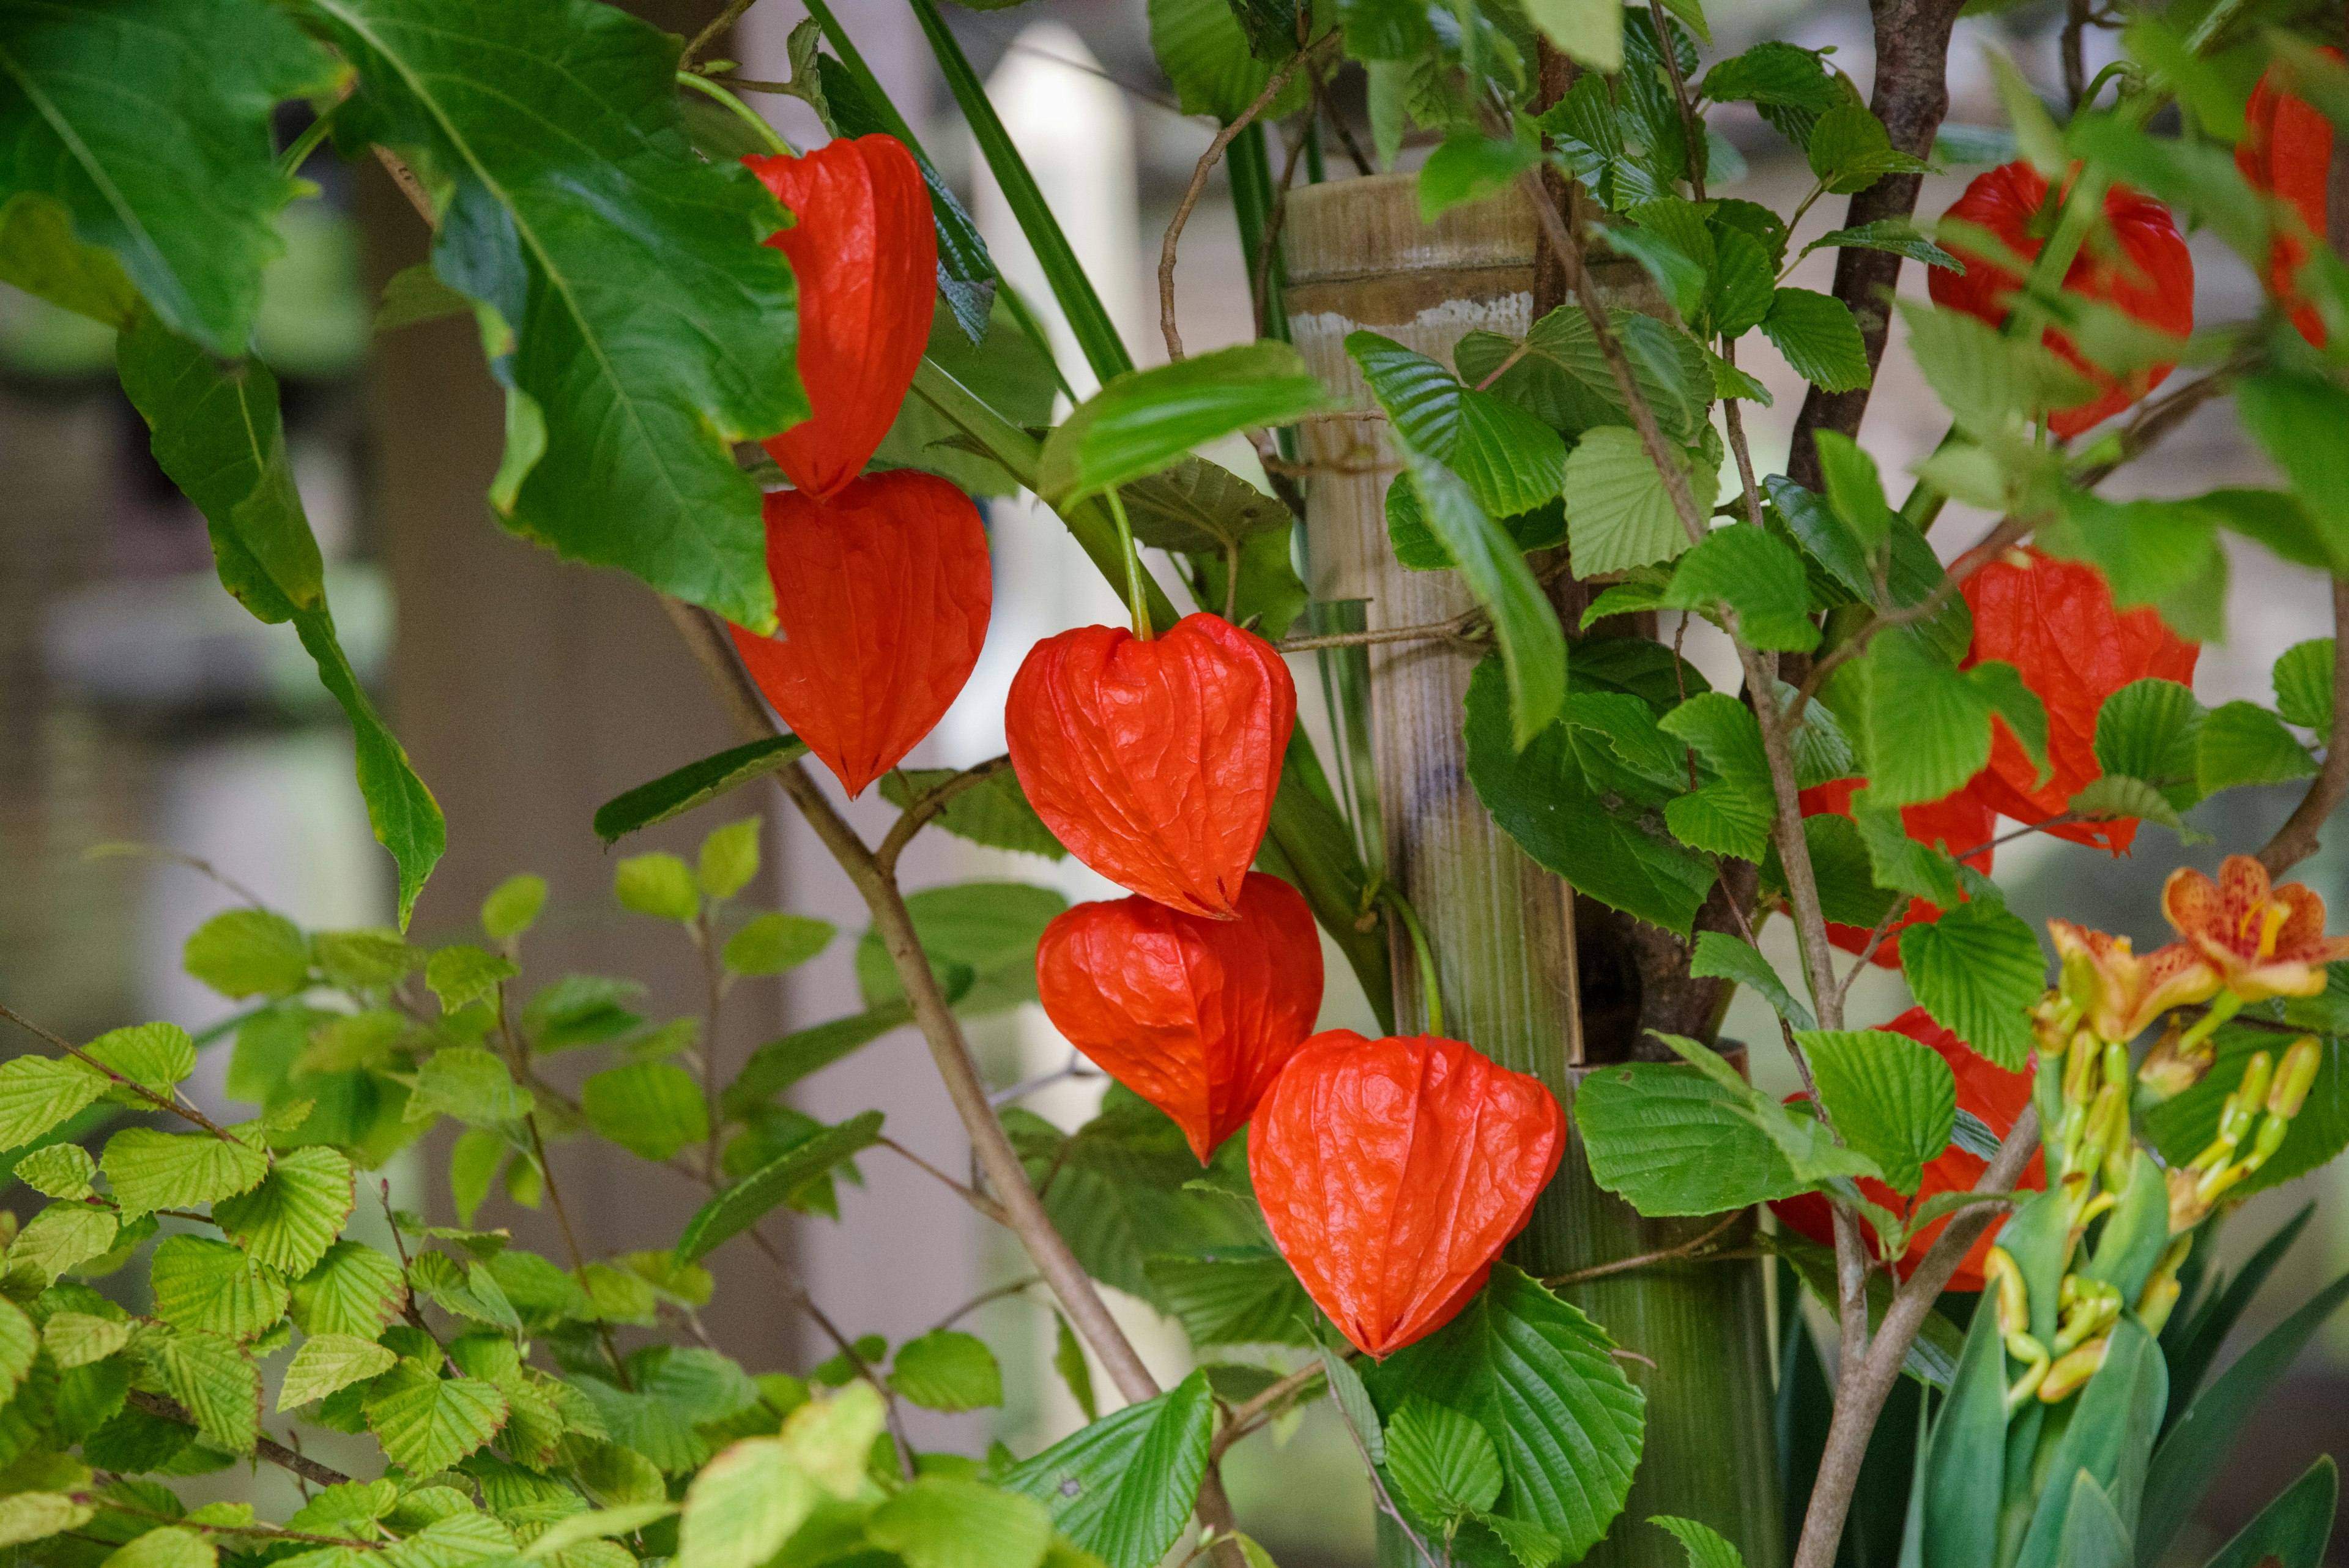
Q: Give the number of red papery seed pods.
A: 10